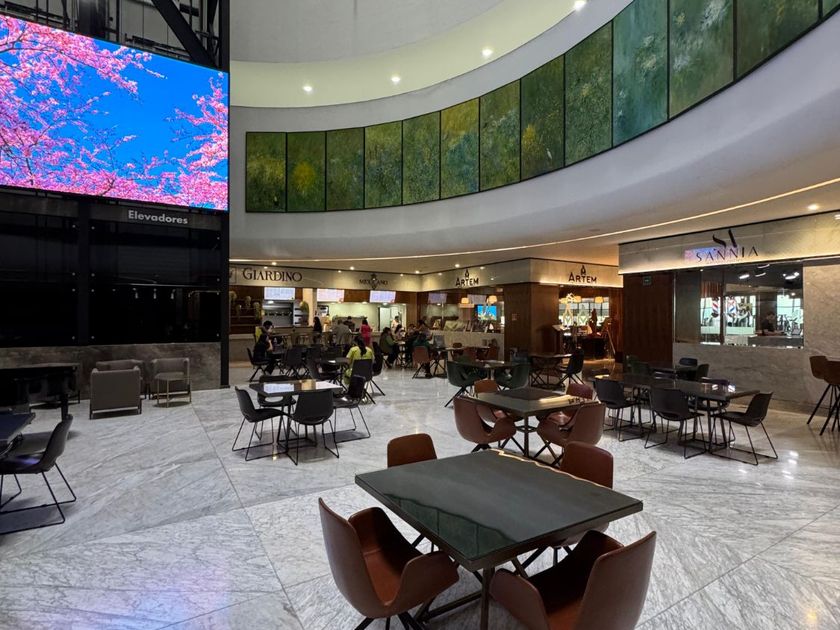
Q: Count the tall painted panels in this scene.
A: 13